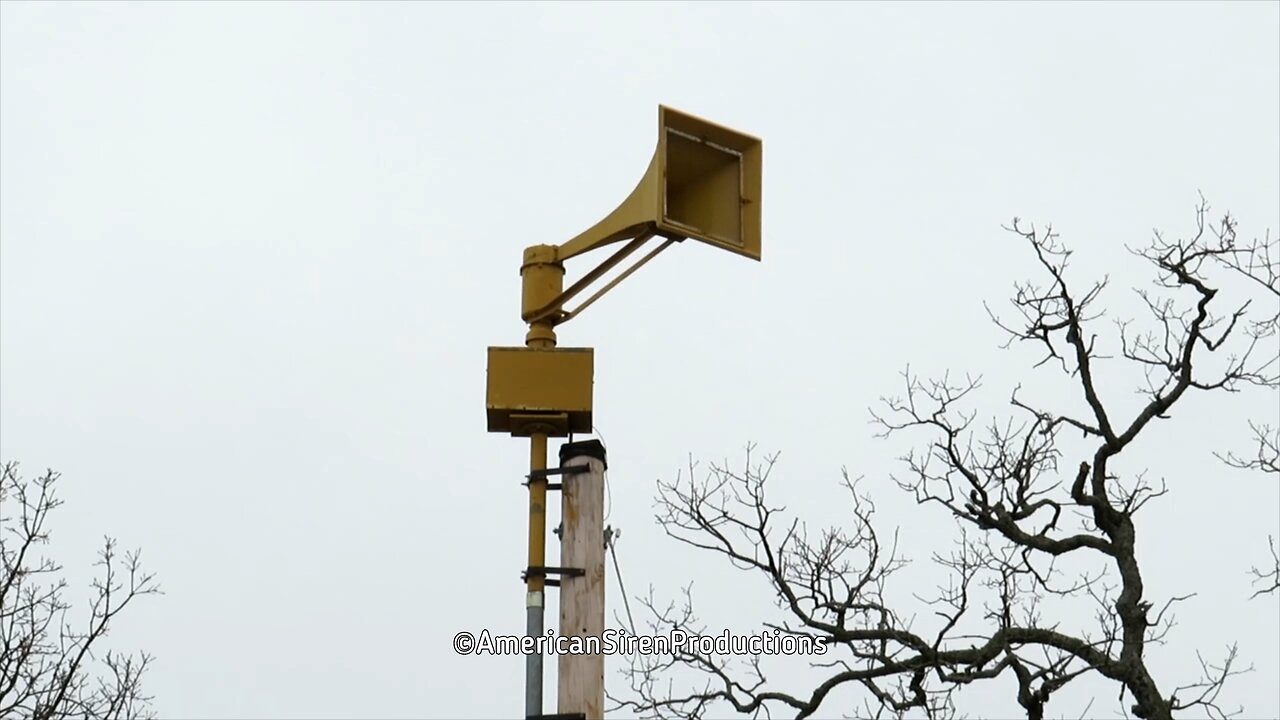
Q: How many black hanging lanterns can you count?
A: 0